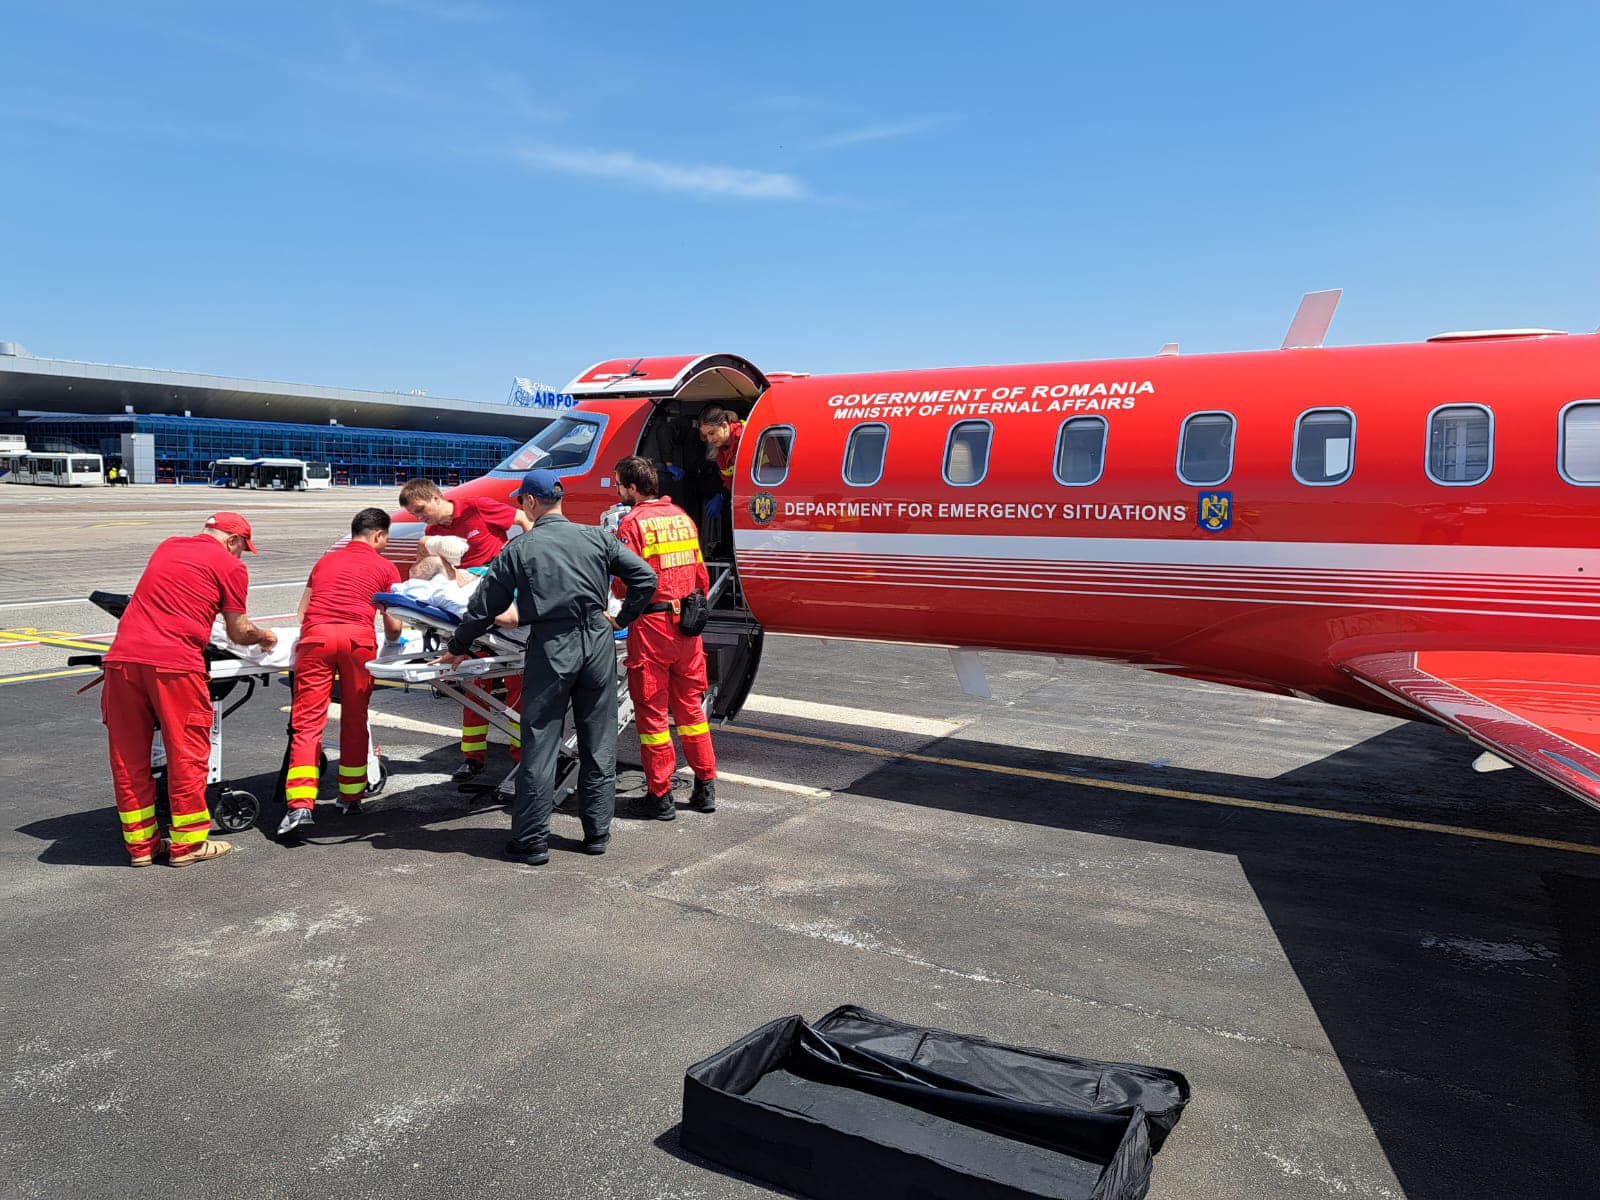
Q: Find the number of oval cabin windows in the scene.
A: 8